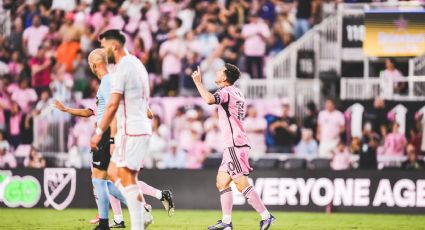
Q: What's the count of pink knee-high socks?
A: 4